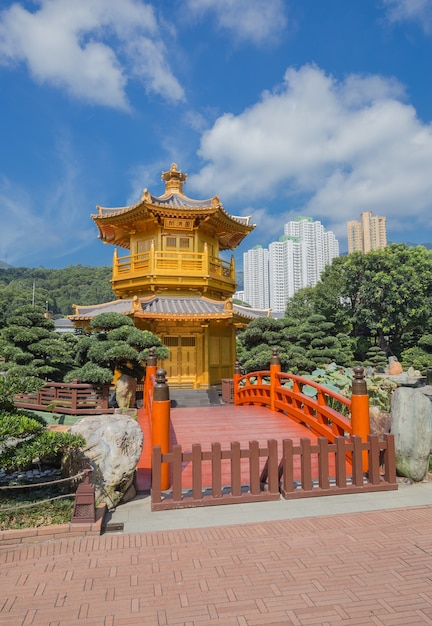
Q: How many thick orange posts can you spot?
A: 5